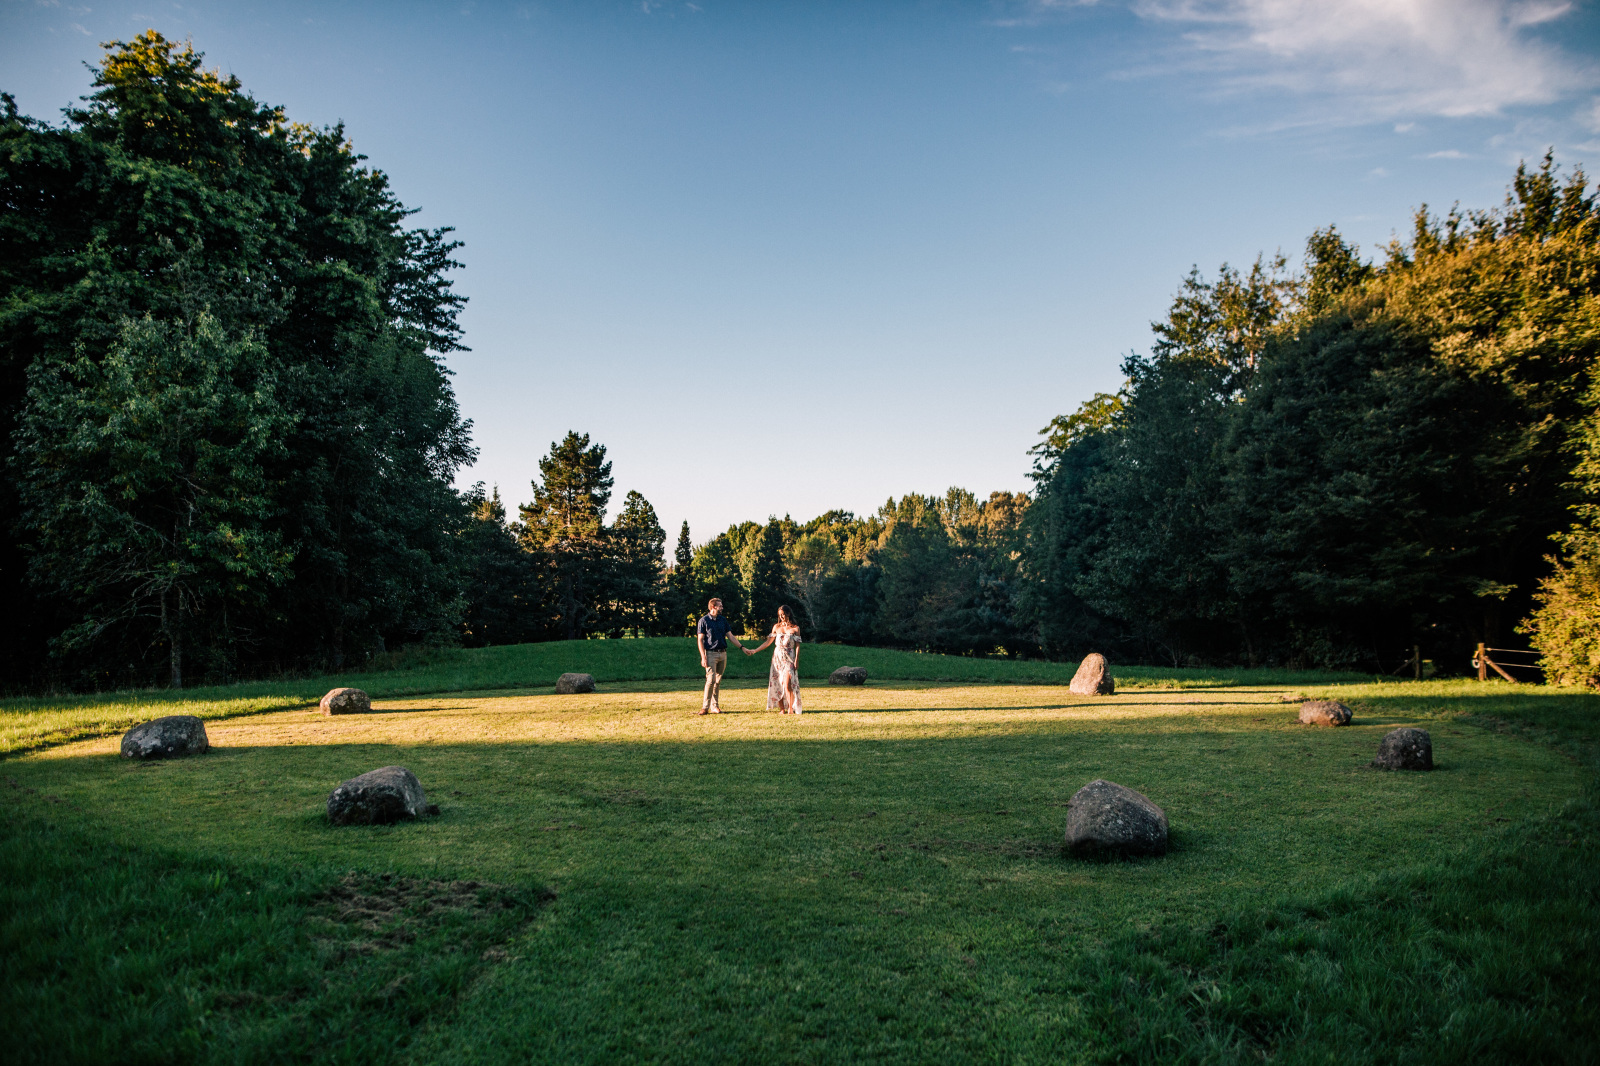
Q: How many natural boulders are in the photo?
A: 9